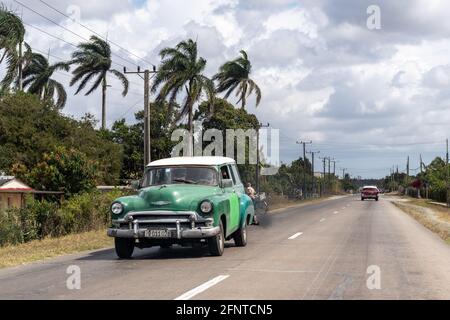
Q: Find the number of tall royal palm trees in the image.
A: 5